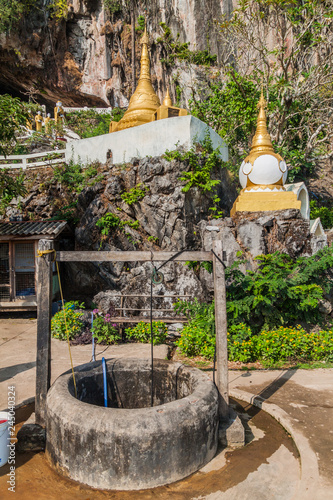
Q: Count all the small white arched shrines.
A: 2